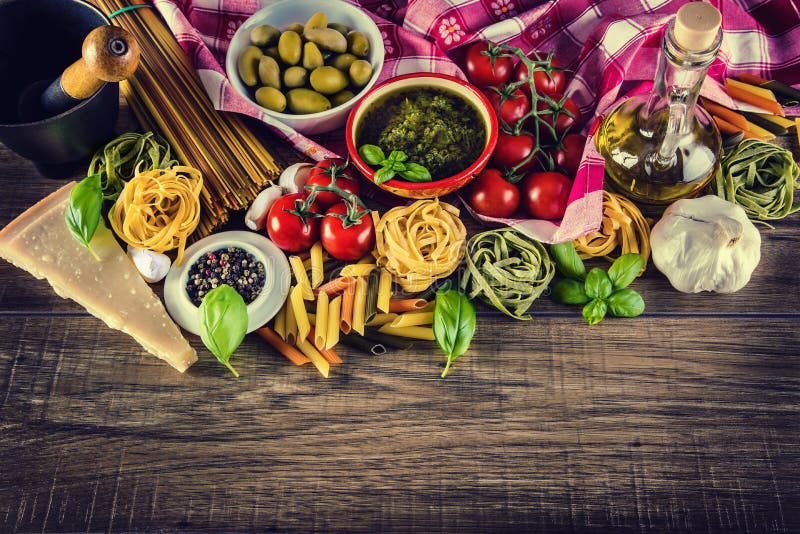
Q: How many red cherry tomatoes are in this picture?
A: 11